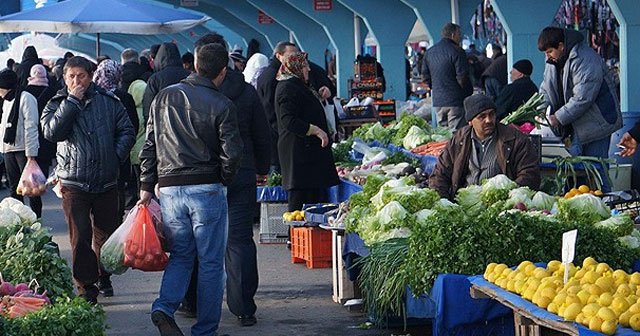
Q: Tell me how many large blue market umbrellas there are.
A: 1